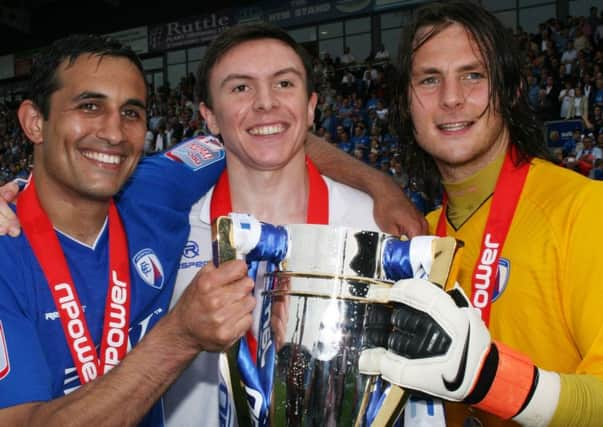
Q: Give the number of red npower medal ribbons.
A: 3